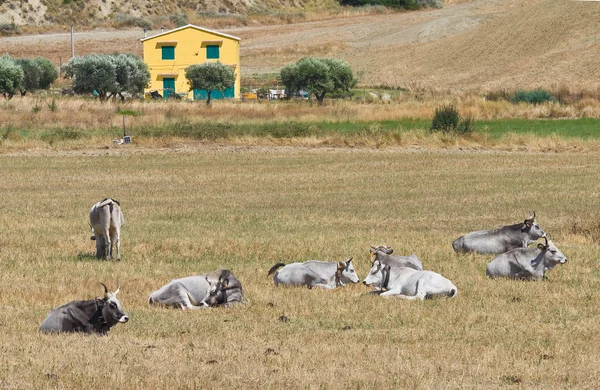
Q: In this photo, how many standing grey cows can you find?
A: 1